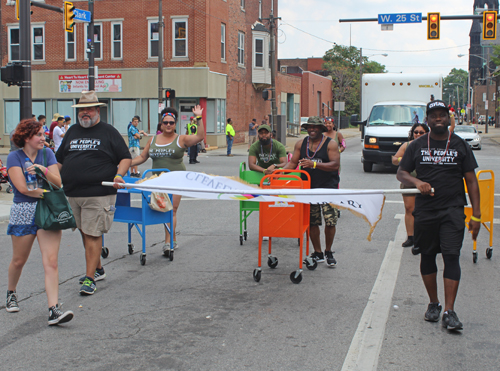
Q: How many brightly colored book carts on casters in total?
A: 4